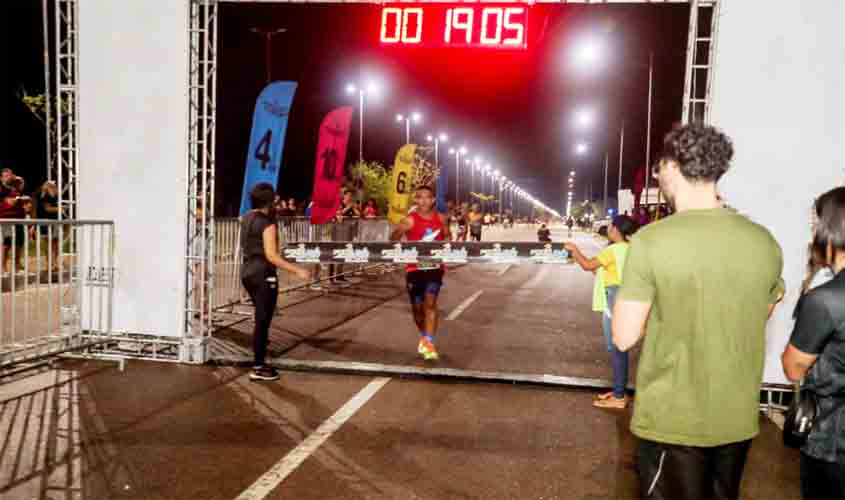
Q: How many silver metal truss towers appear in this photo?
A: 3